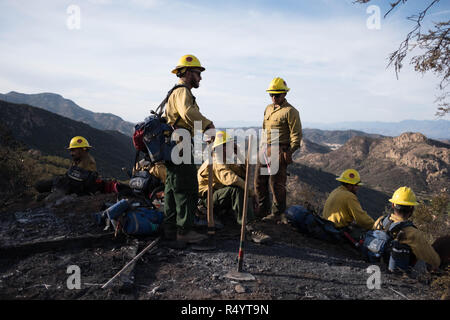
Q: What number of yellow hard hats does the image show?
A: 6